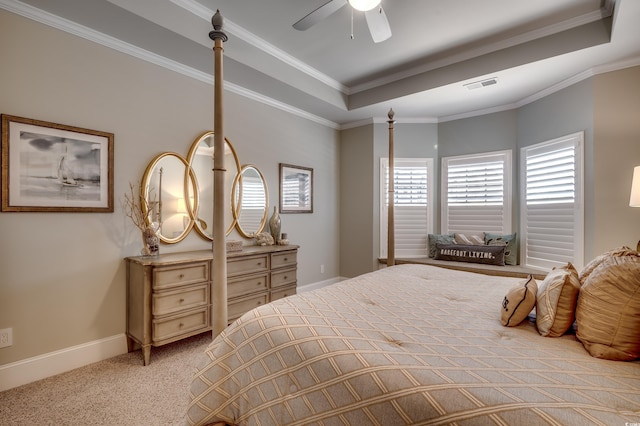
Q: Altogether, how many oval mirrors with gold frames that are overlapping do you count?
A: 3